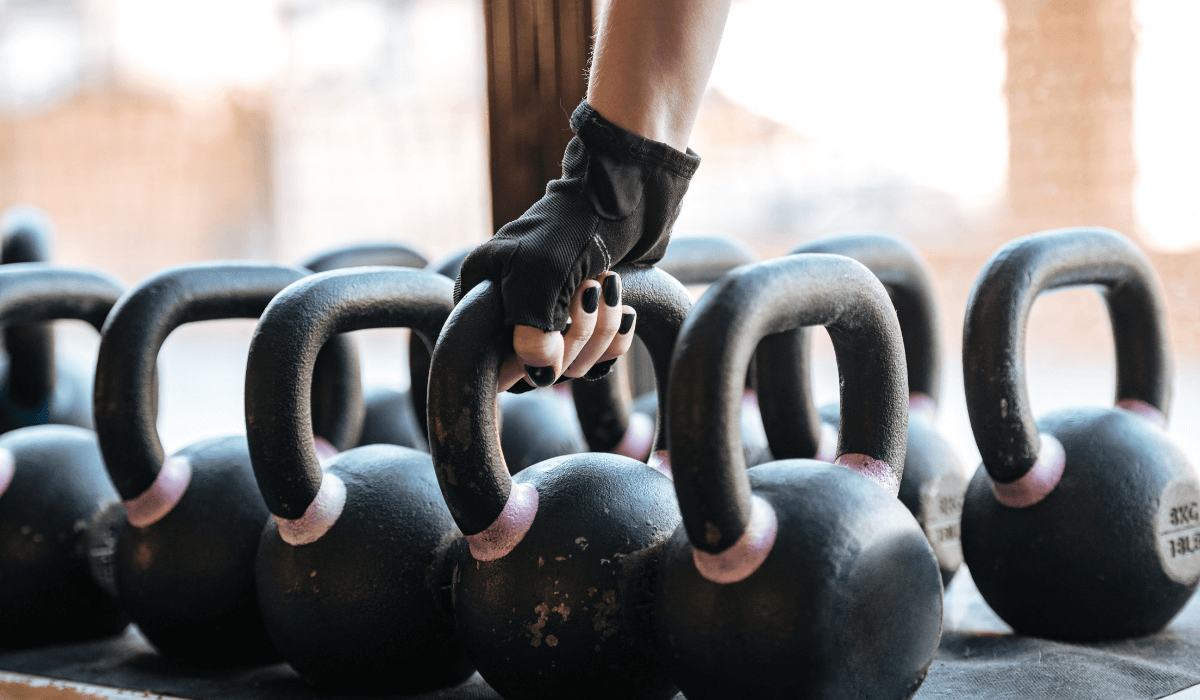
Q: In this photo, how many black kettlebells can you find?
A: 11